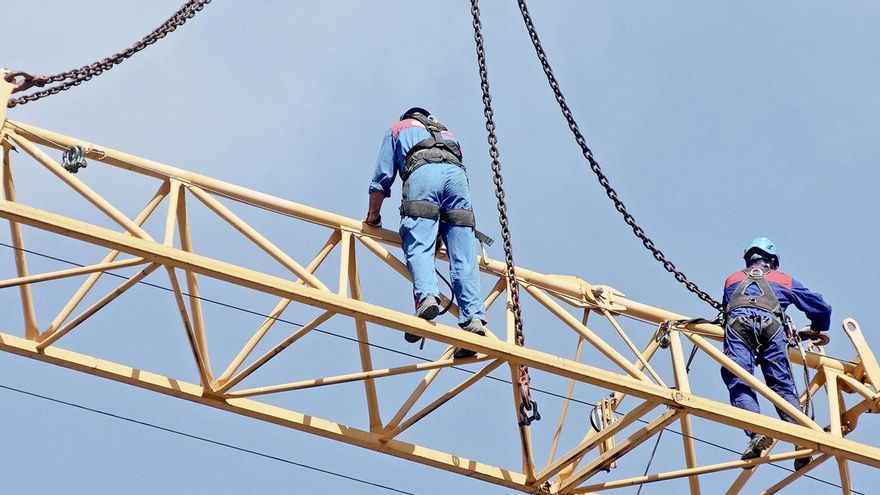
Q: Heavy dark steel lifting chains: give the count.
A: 4